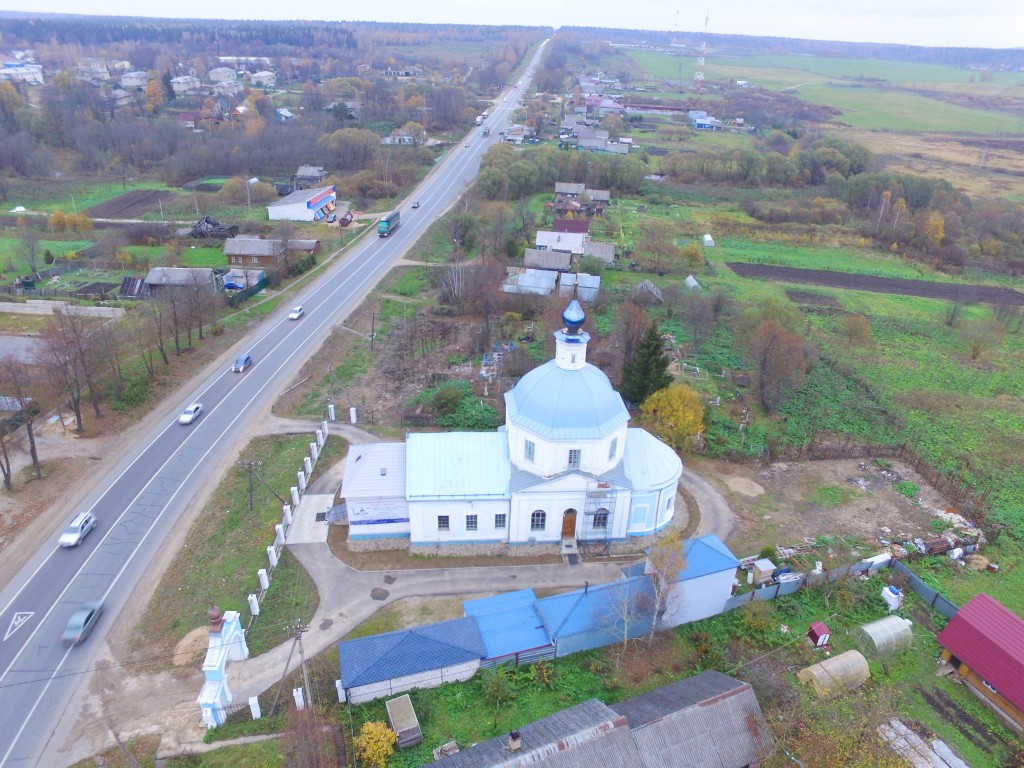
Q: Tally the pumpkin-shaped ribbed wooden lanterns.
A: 0